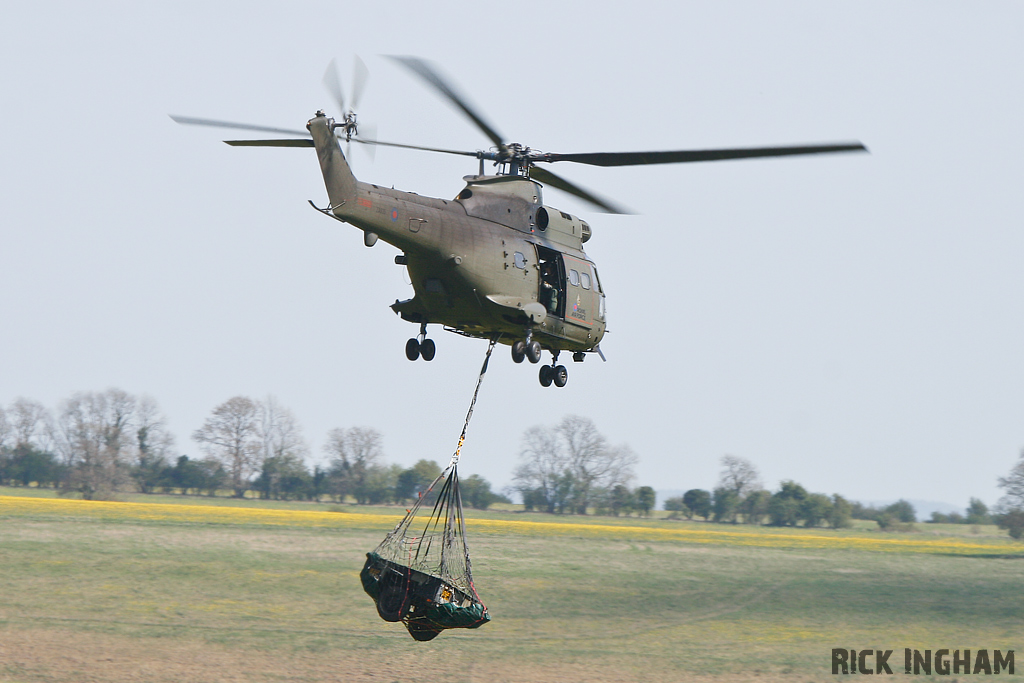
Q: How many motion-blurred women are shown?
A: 0